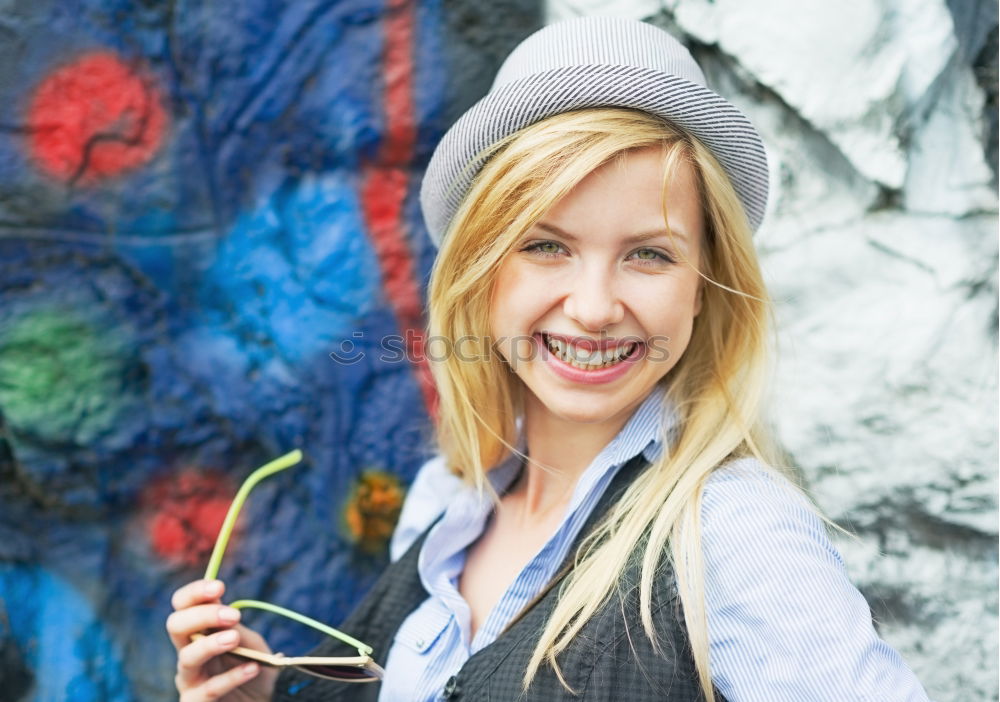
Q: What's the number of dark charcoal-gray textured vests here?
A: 1